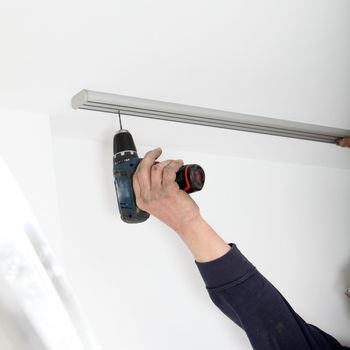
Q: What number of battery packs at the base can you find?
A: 1